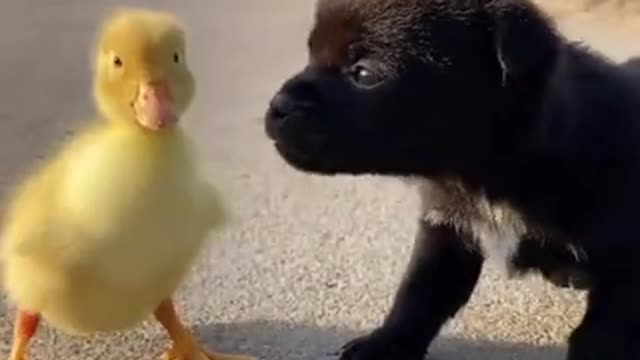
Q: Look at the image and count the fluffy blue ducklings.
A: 0